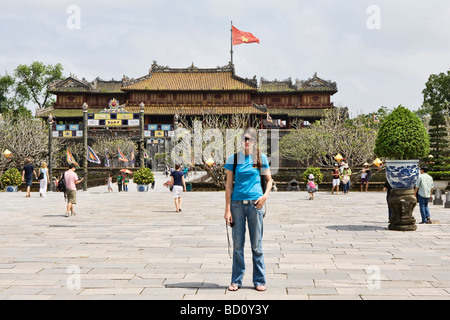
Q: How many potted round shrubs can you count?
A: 4